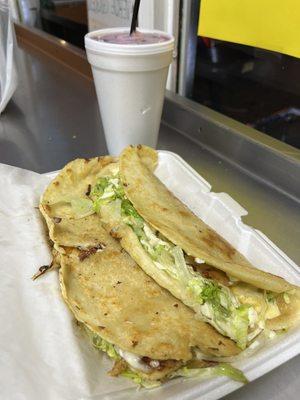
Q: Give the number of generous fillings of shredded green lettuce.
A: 2